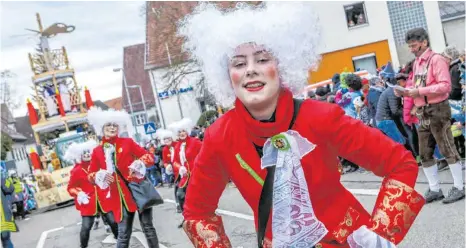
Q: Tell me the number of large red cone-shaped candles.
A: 4